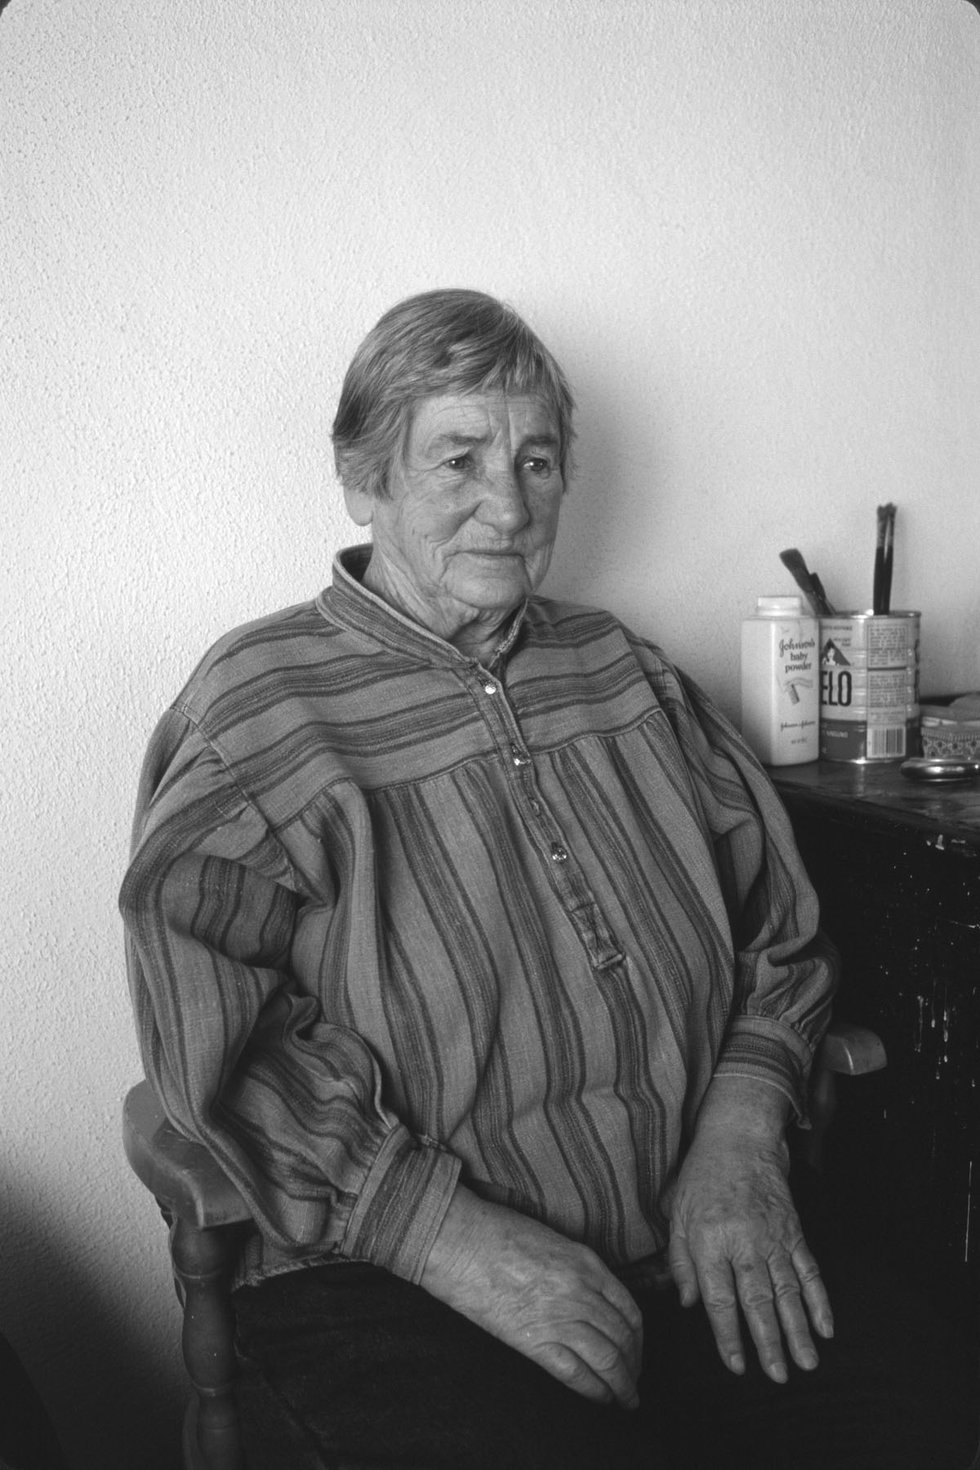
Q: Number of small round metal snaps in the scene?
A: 3